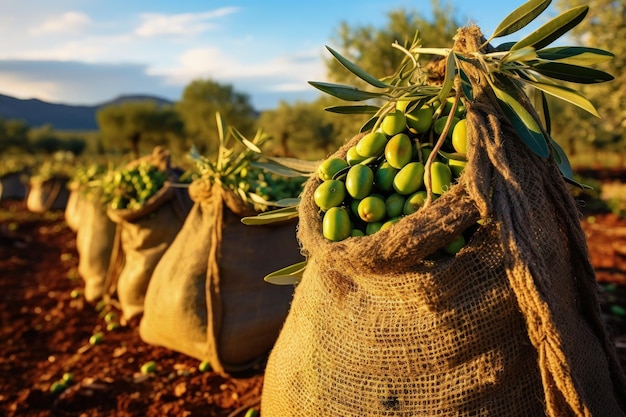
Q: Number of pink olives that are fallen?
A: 0